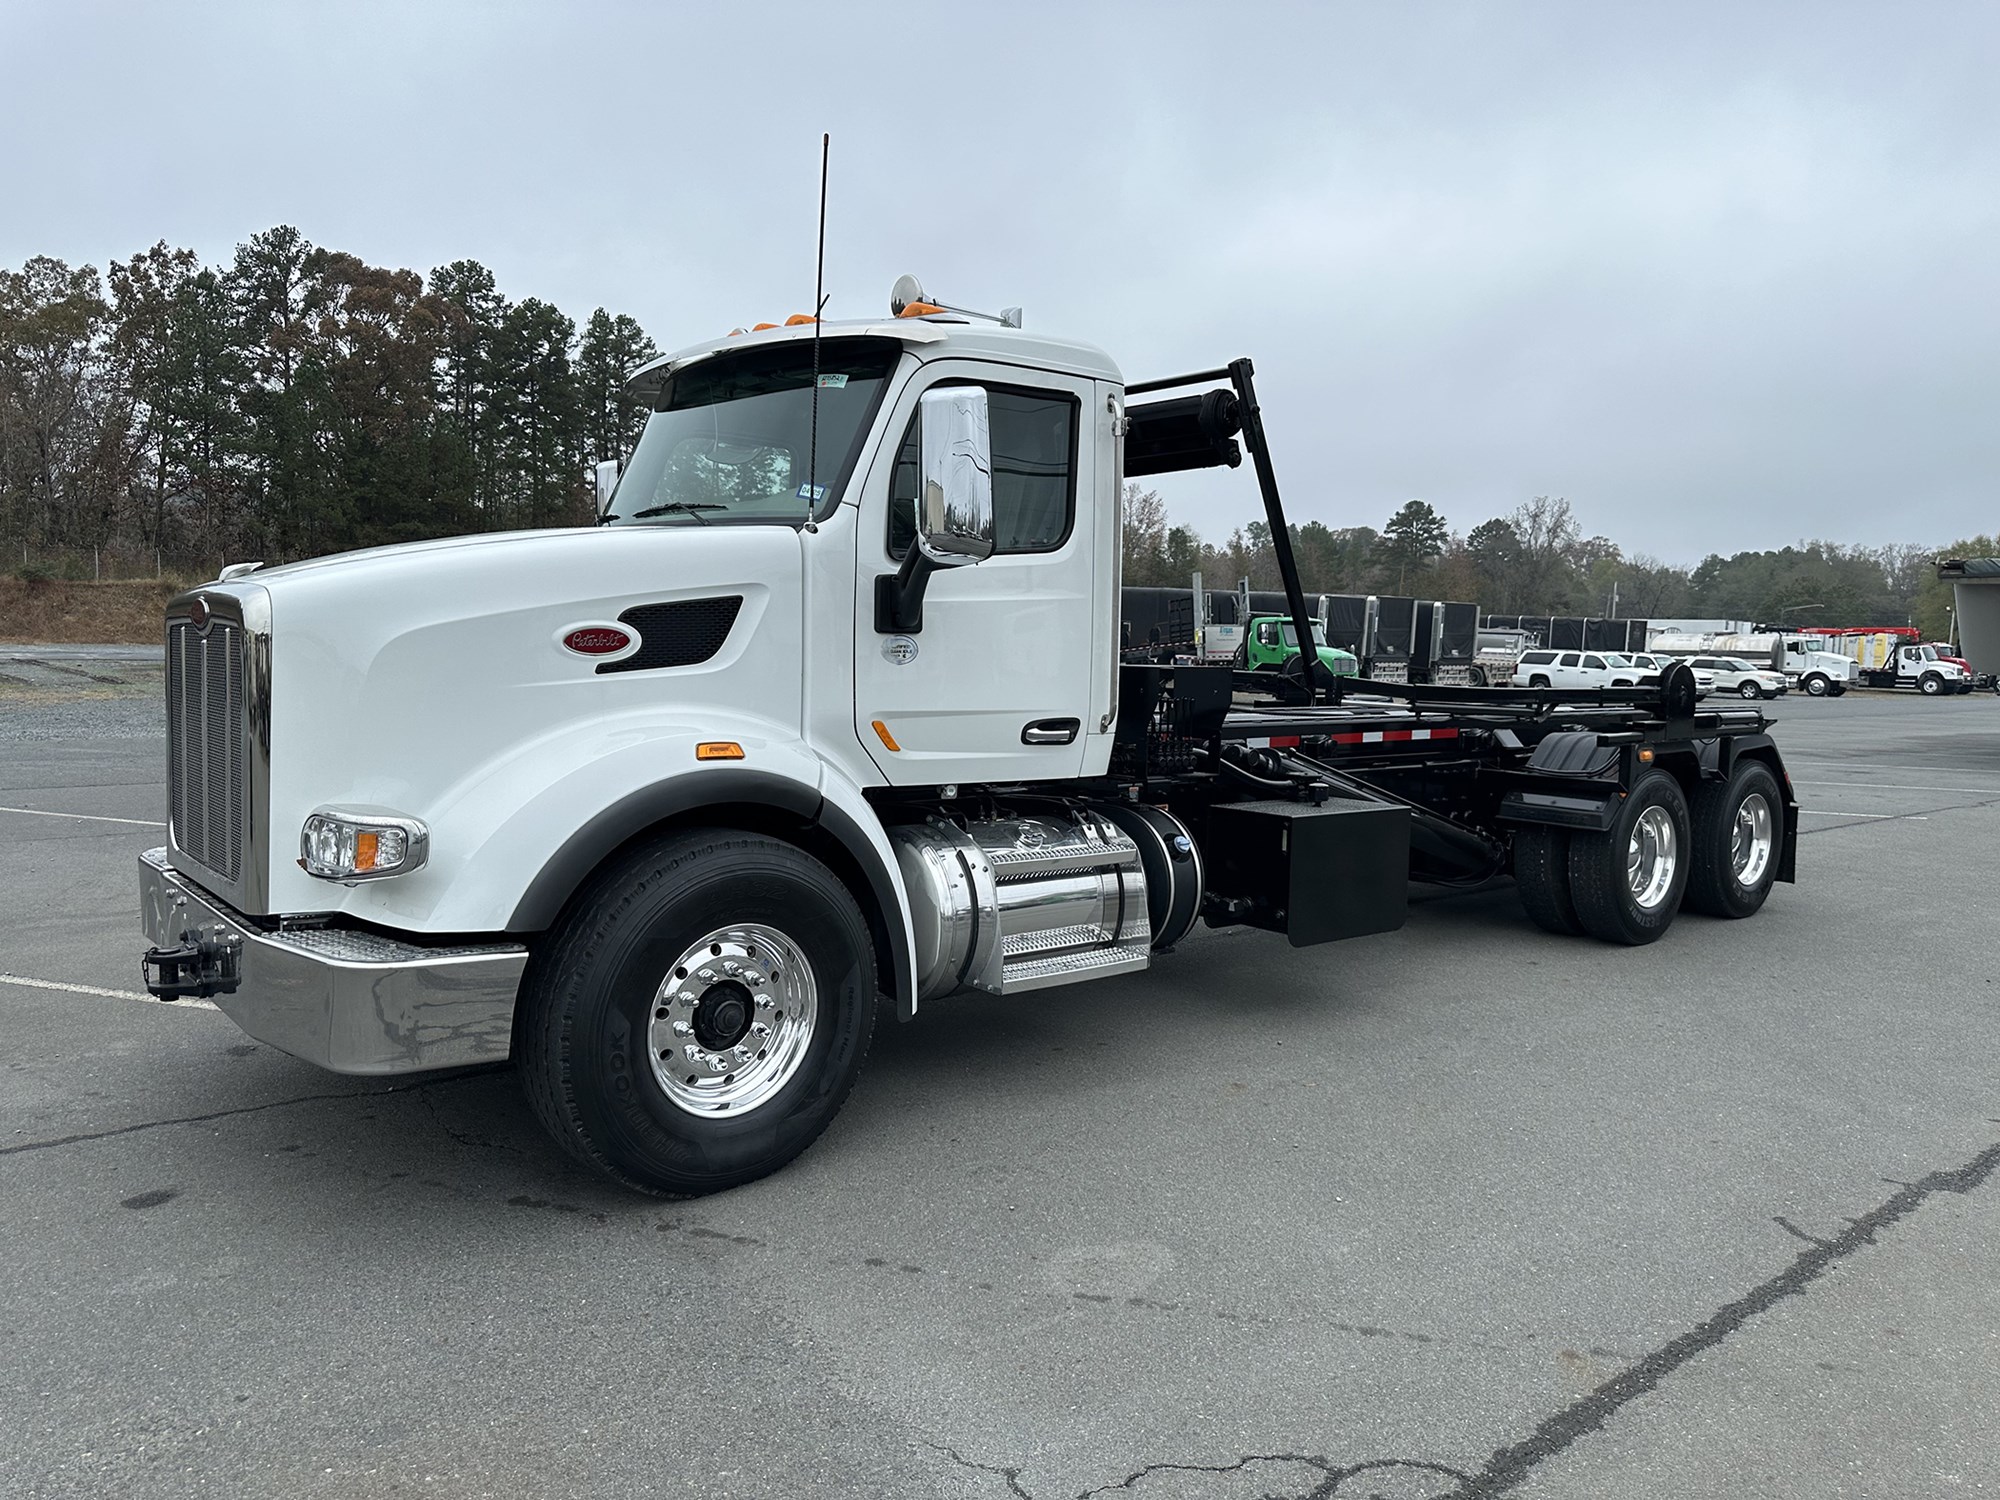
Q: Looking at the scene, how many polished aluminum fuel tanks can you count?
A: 1